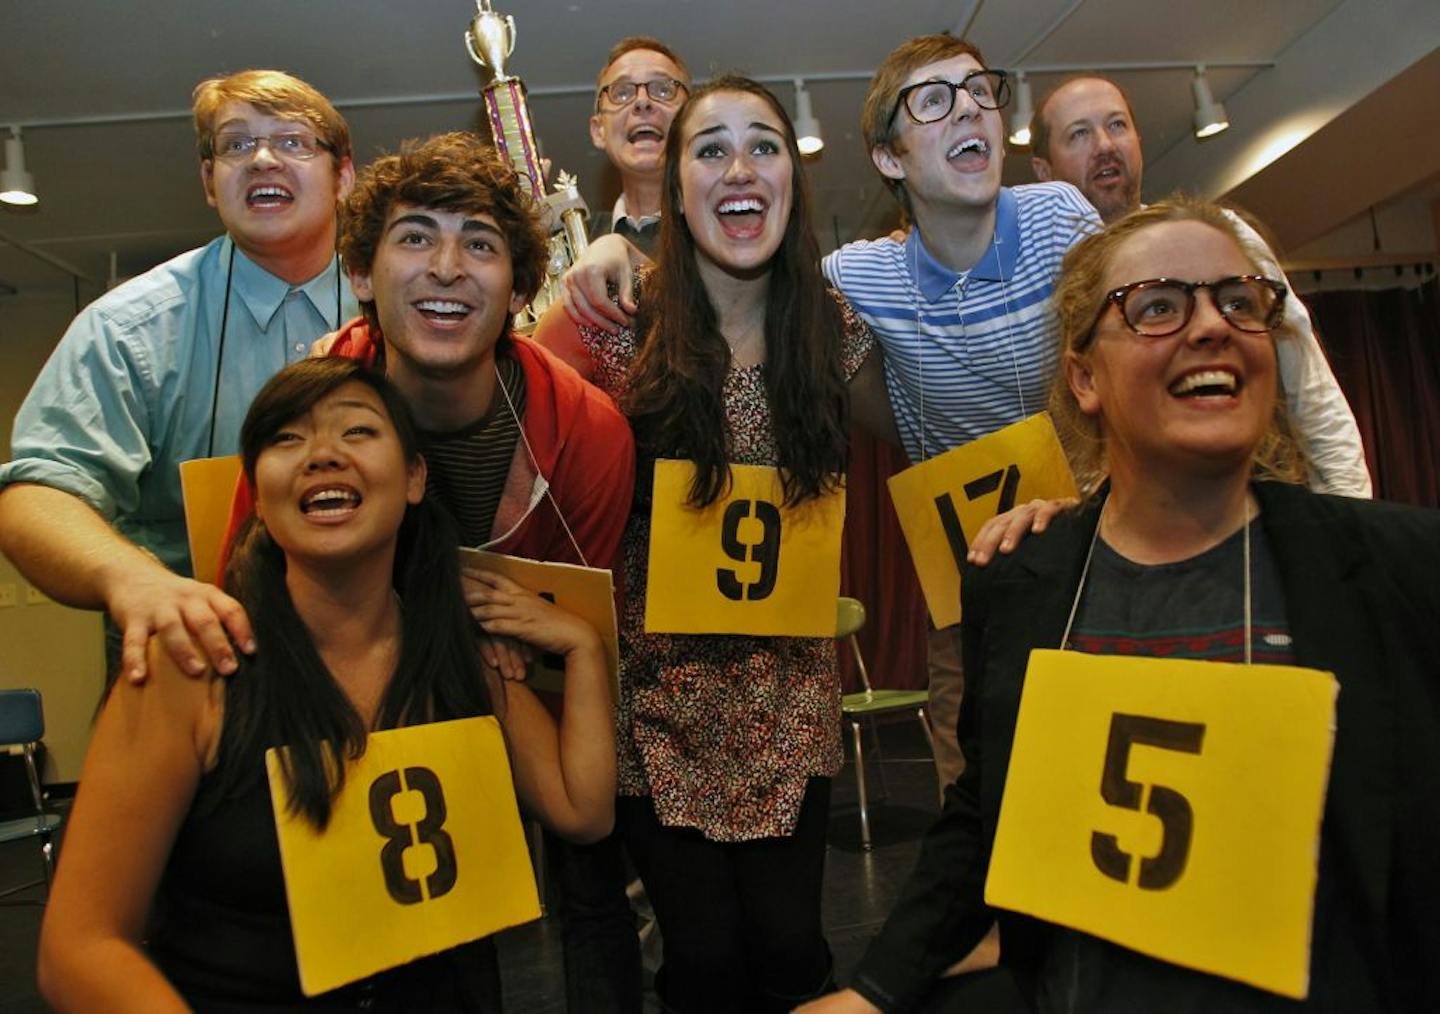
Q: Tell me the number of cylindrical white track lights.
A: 4